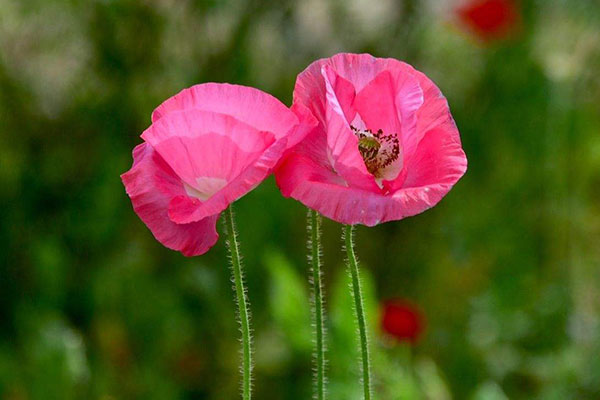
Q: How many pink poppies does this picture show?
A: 2